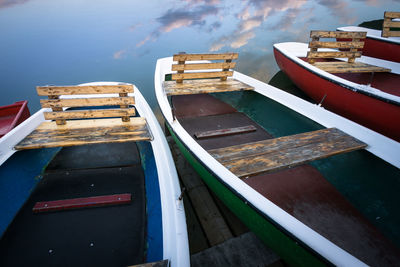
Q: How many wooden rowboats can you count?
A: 5